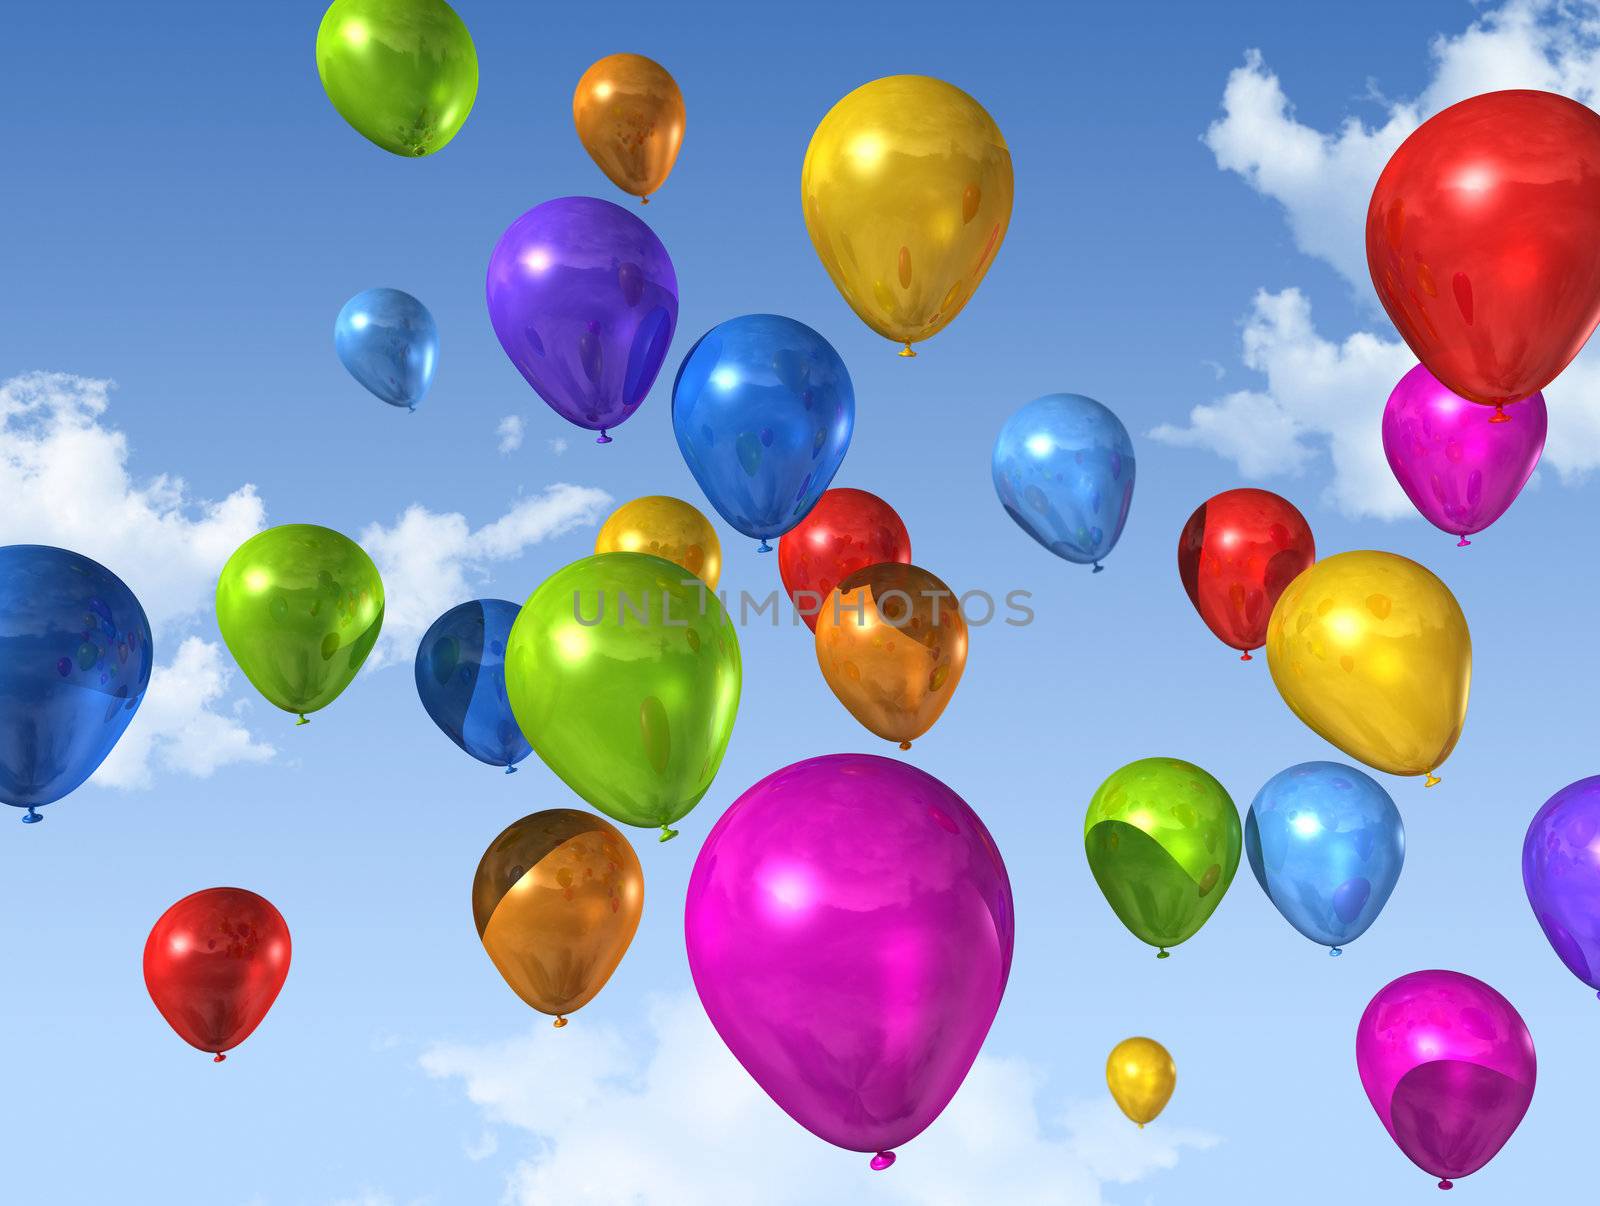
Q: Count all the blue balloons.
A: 6